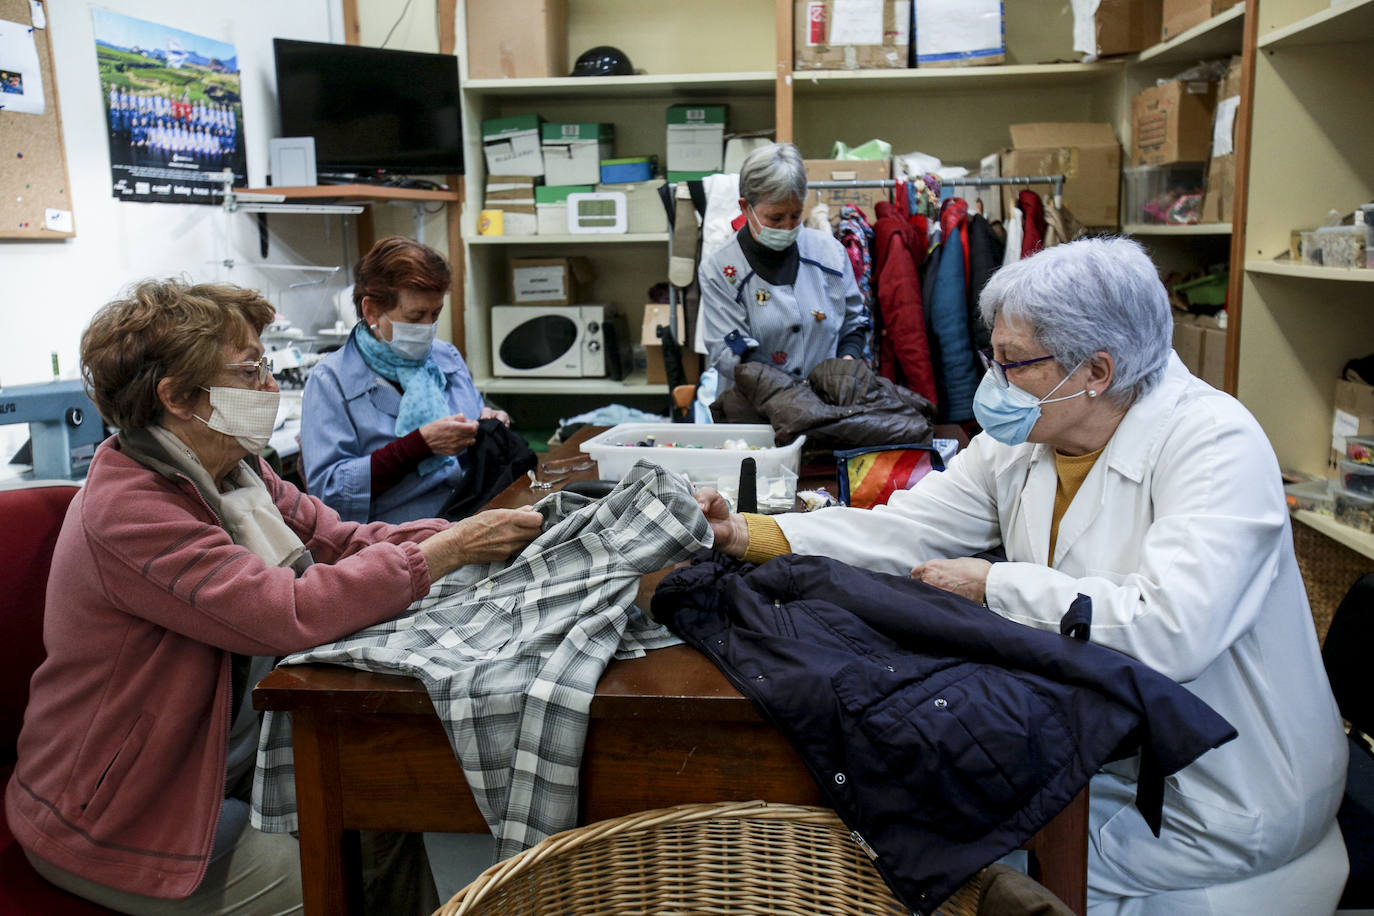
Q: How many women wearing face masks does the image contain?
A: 4